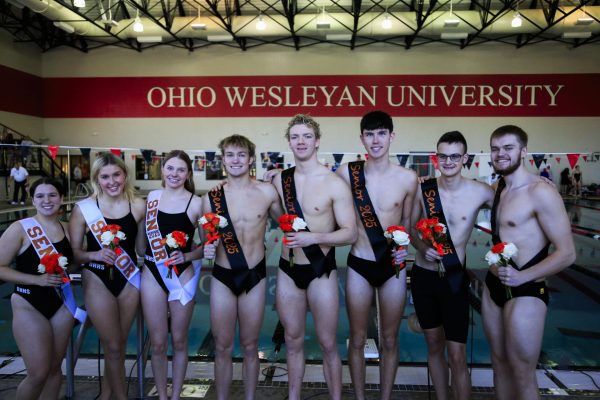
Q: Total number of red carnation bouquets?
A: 8